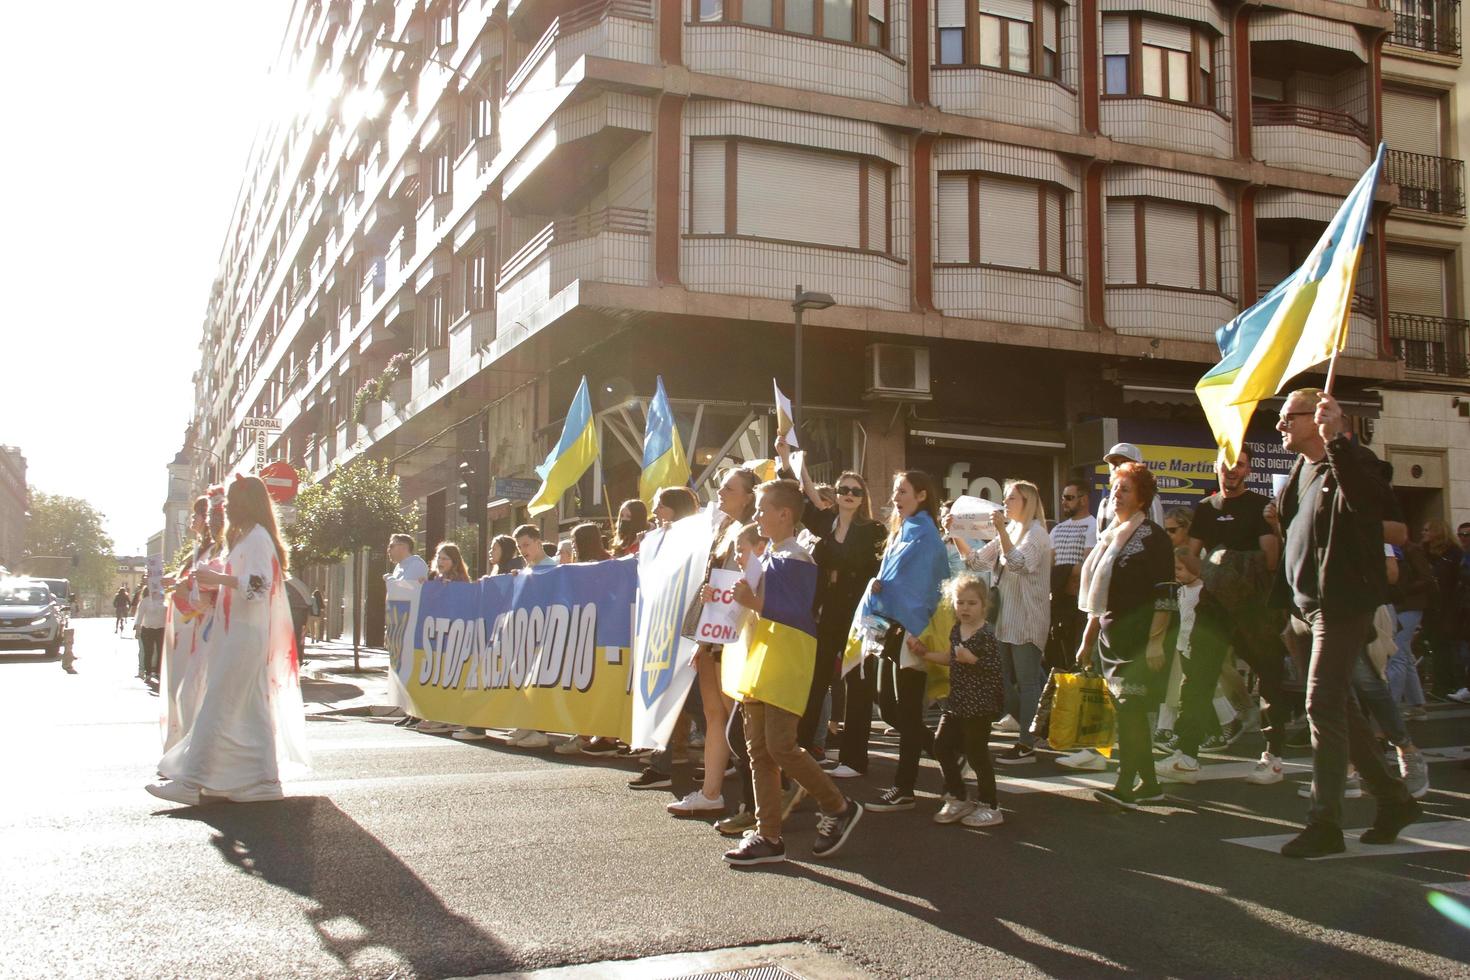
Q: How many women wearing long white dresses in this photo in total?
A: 3